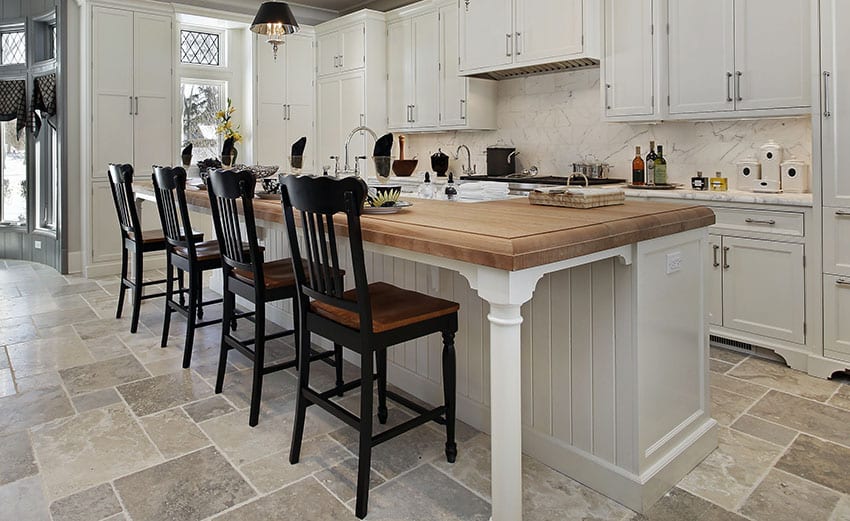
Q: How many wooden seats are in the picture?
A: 4